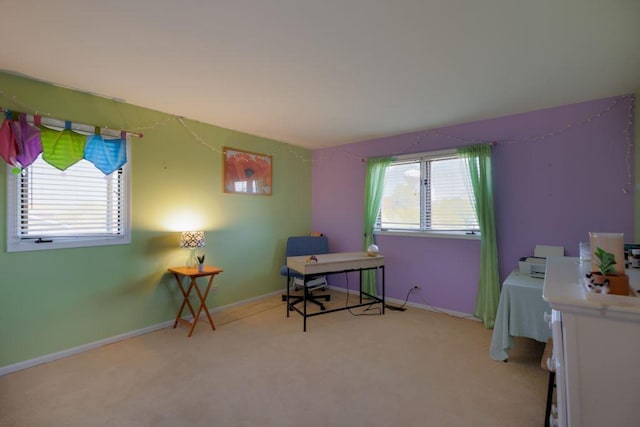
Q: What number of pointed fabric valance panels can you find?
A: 4